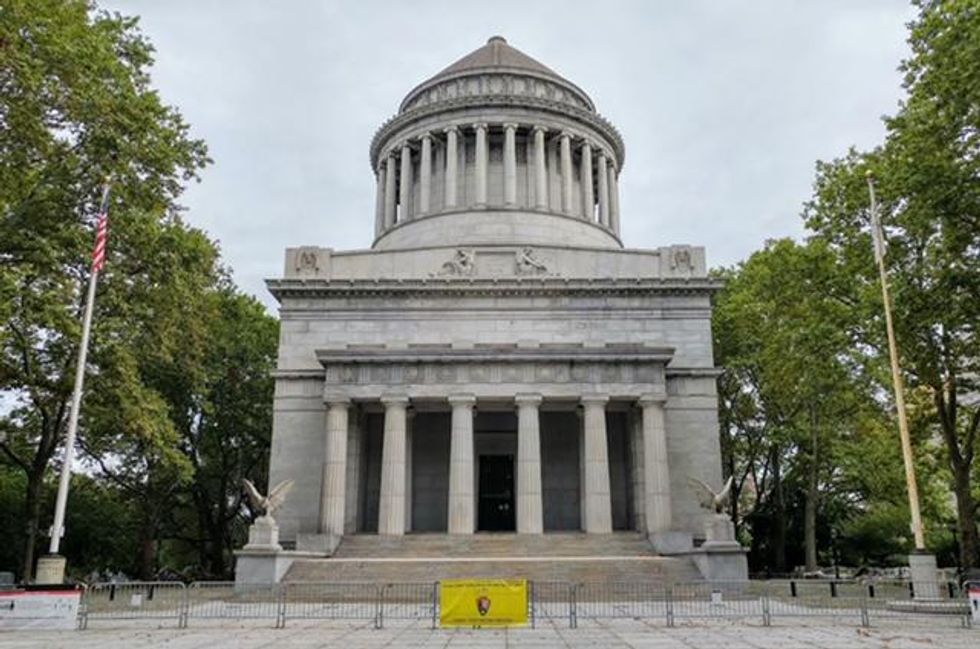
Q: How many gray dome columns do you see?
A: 12